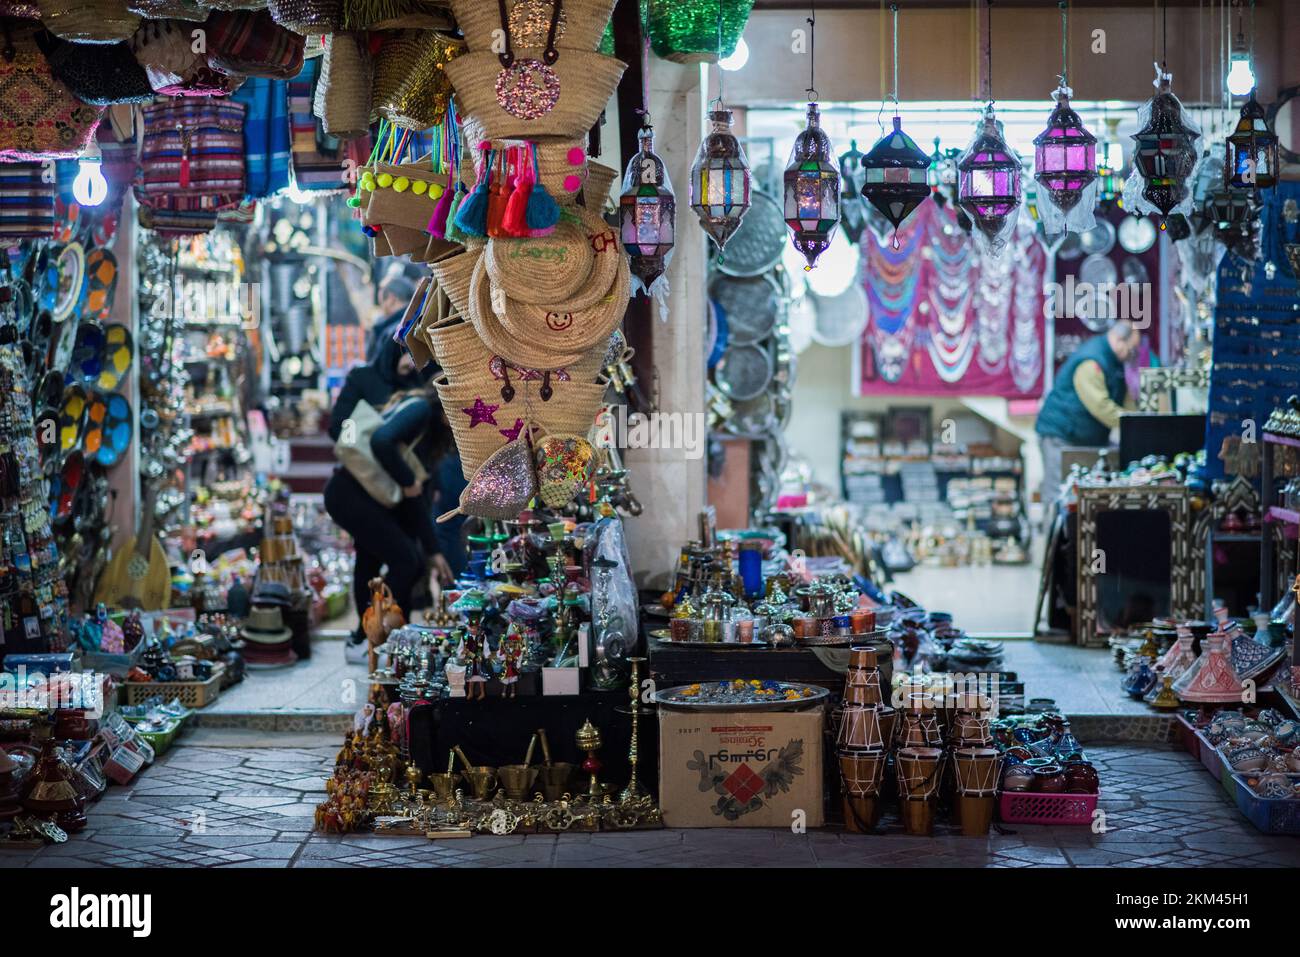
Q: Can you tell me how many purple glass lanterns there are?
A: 2